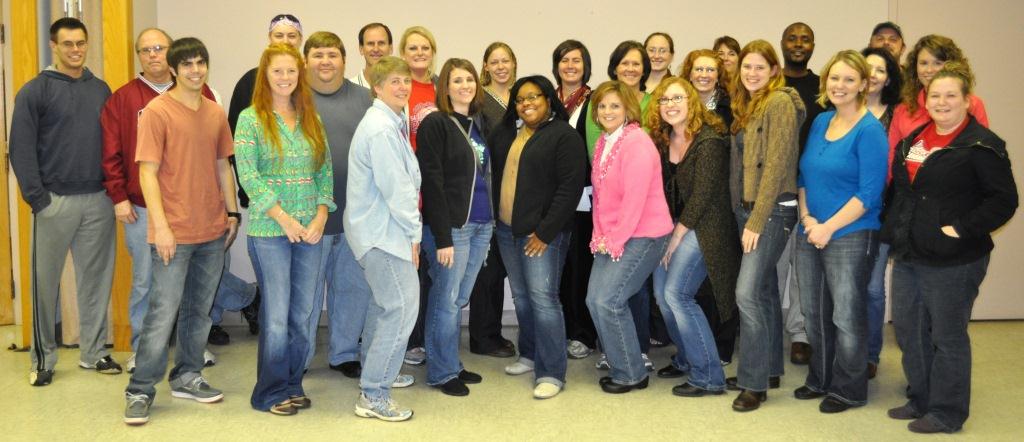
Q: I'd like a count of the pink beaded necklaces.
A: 1